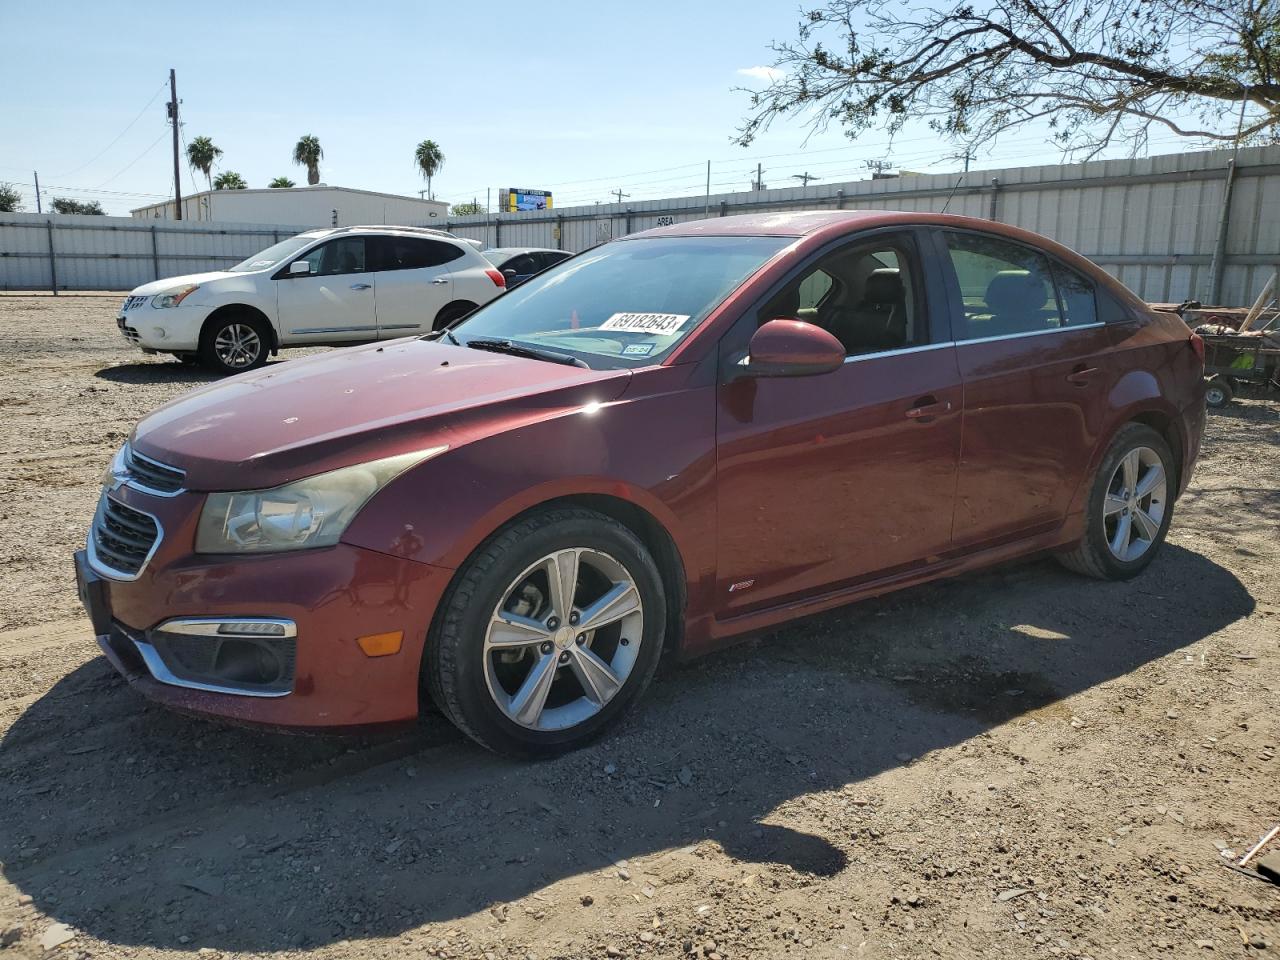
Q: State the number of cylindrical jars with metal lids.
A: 0